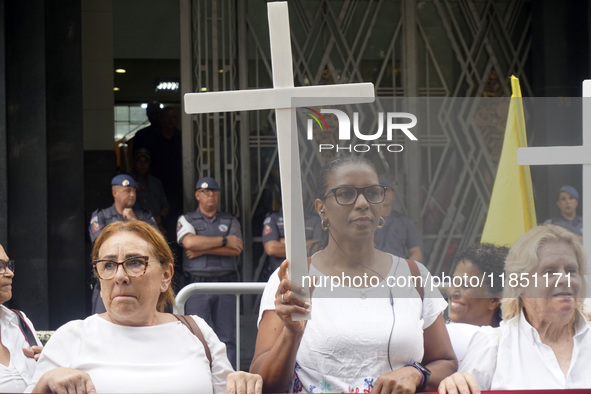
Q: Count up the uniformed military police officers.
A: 5